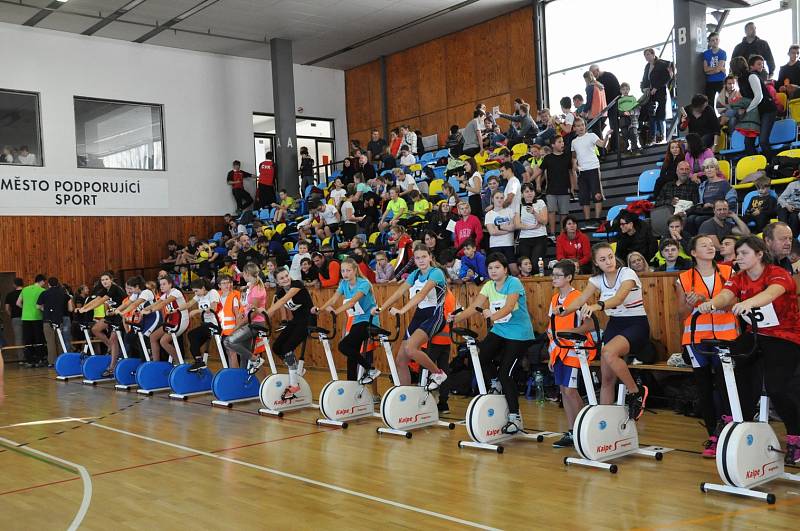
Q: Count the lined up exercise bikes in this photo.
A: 12